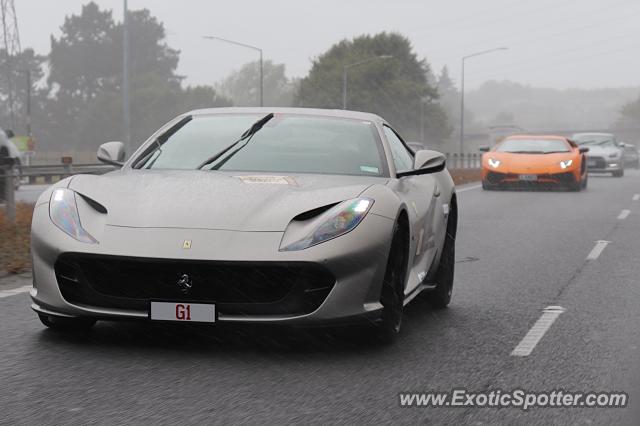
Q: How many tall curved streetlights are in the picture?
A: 3